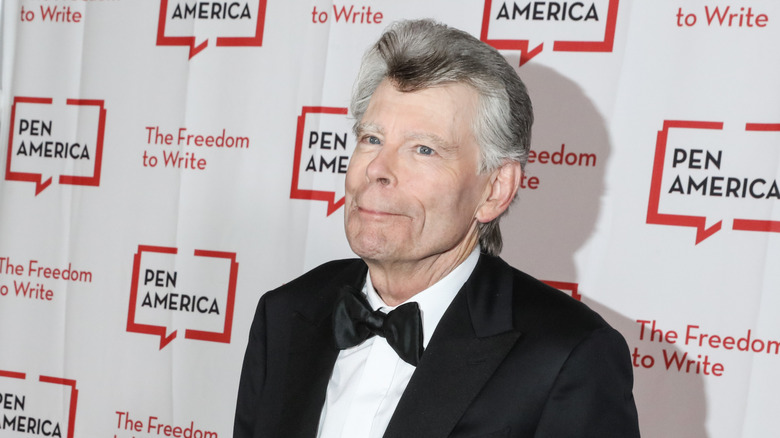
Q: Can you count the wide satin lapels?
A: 2